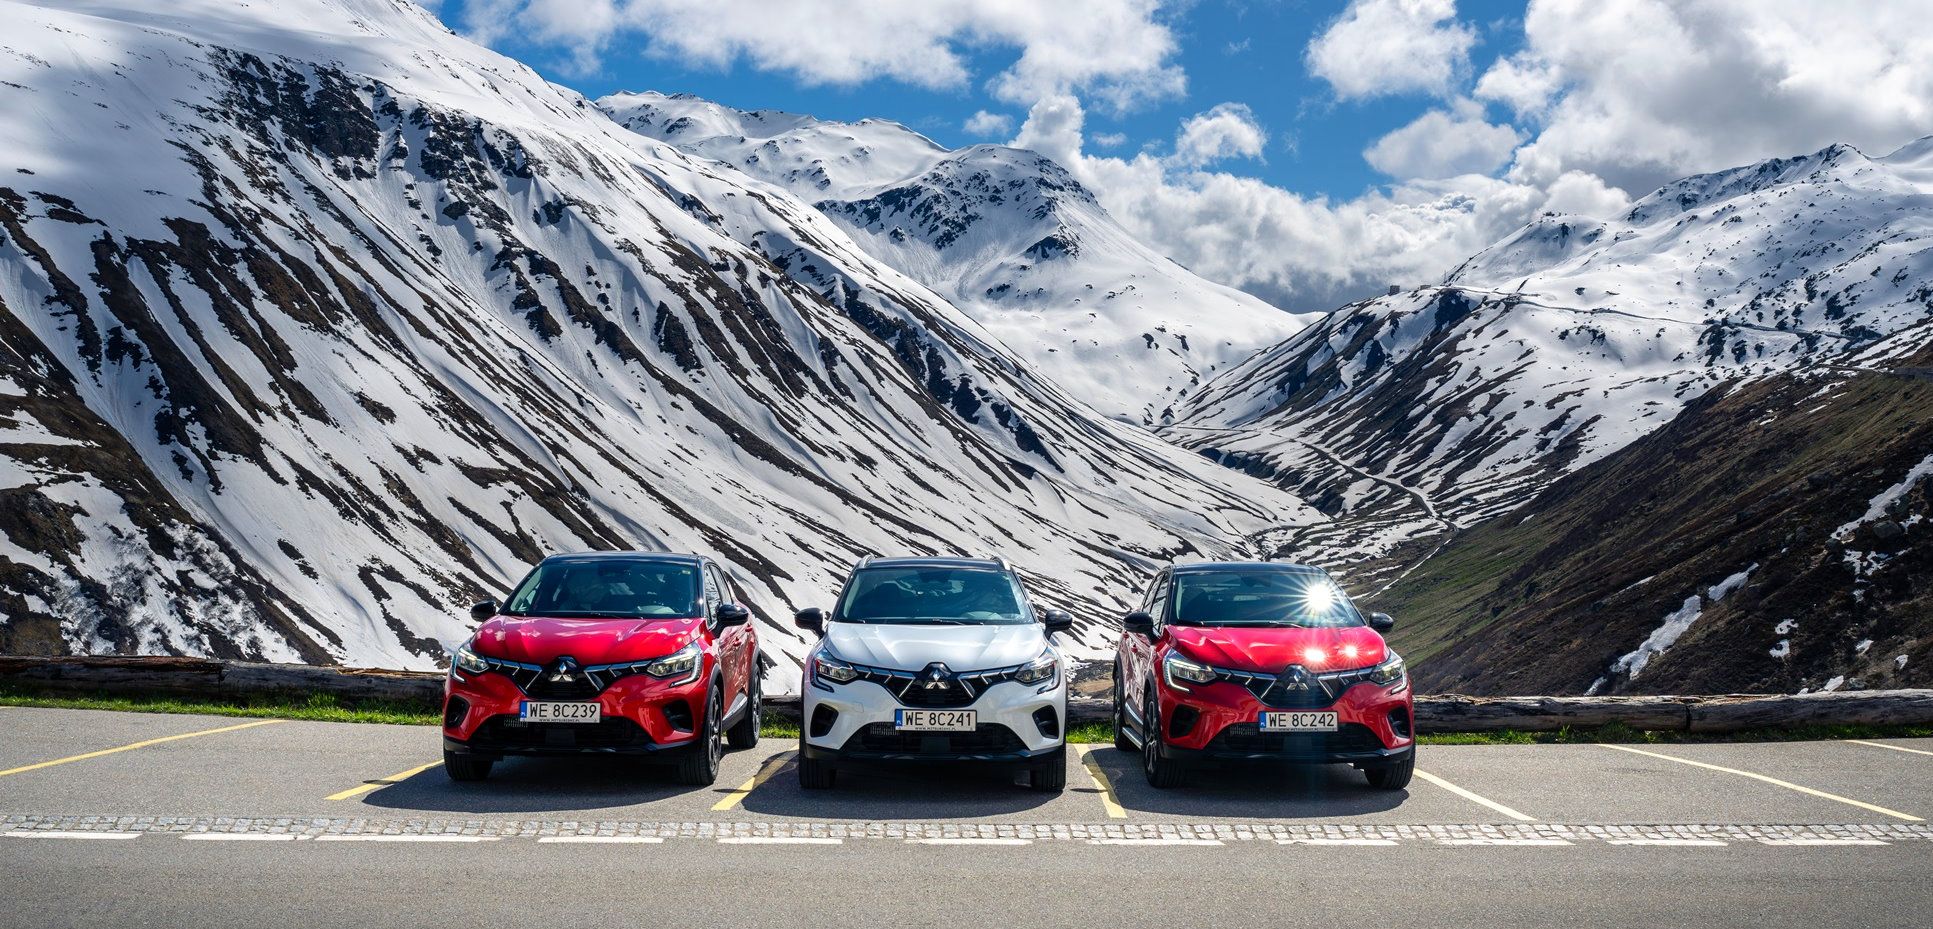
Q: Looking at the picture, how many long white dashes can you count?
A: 11